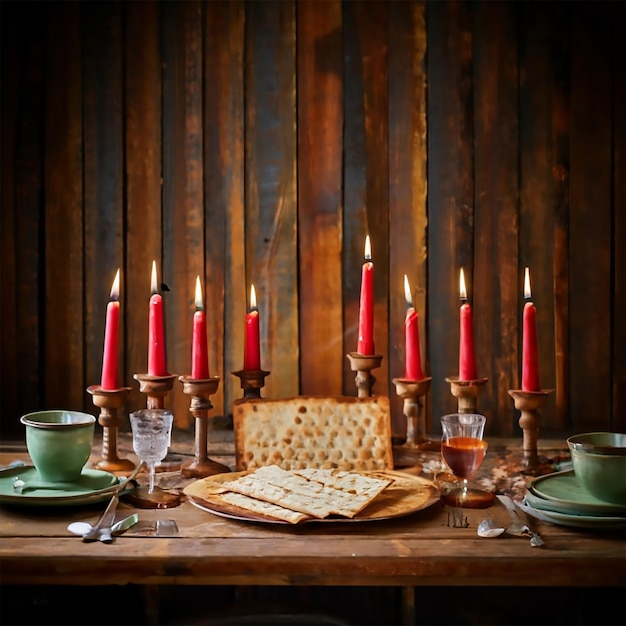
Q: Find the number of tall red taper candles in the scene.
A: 8